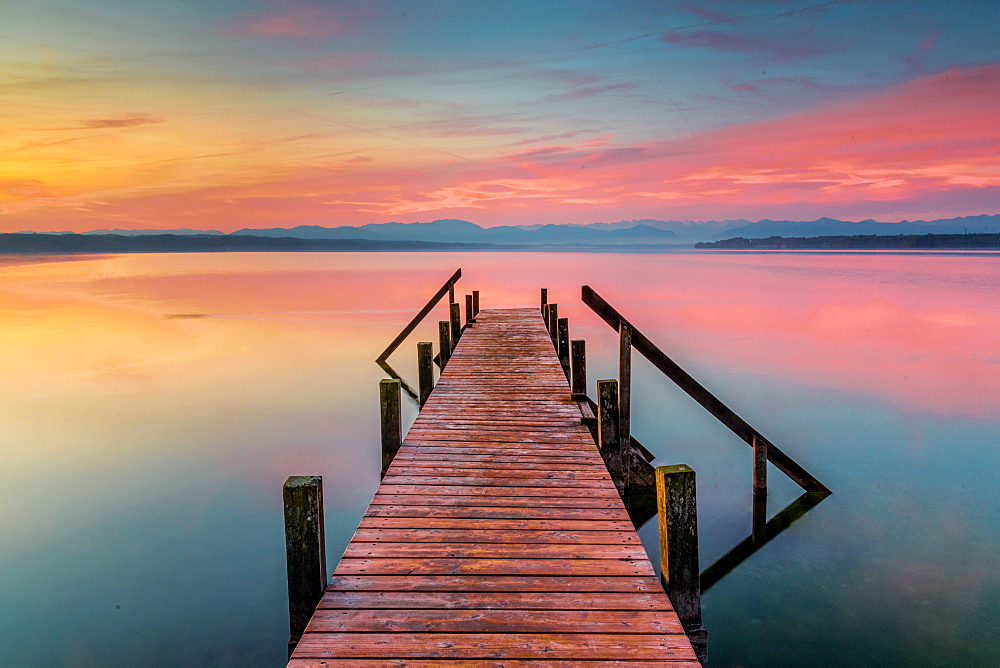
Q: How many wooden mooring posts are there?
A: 14